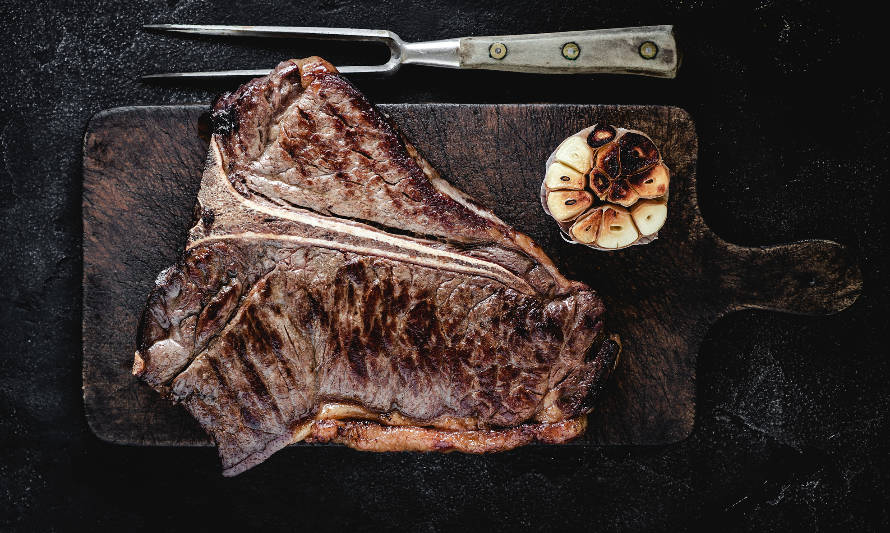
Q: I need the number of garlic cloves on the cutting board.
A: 12